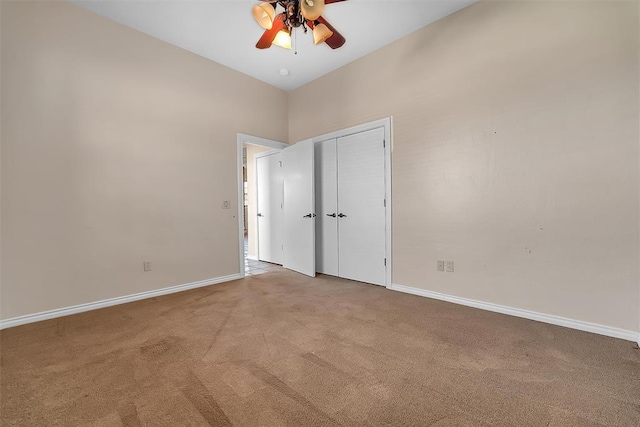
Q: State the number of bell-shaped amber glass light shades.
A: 4